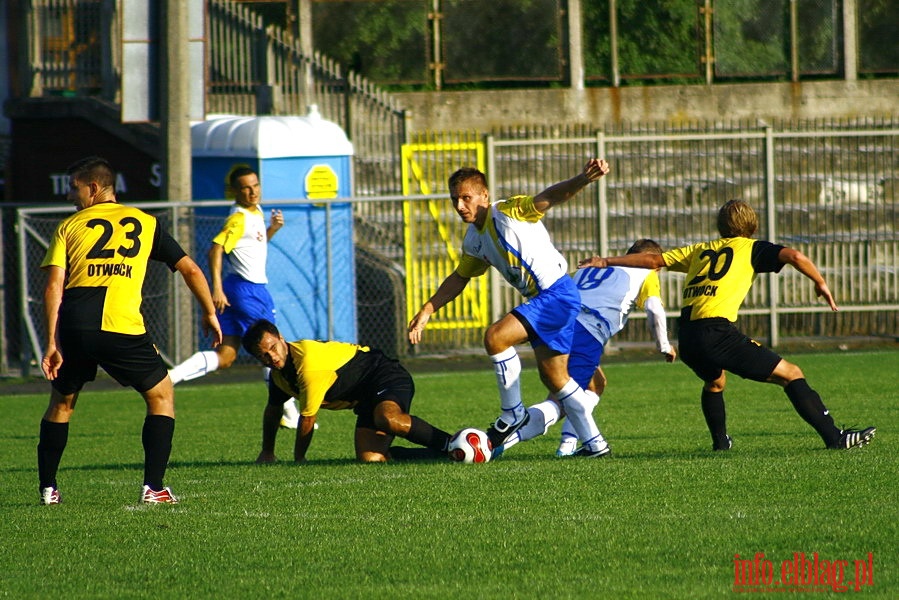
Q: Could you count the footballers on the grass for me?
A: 6